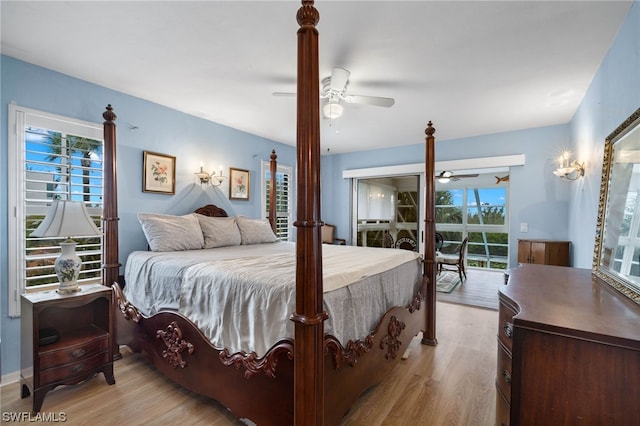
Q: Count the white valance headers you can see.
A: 1